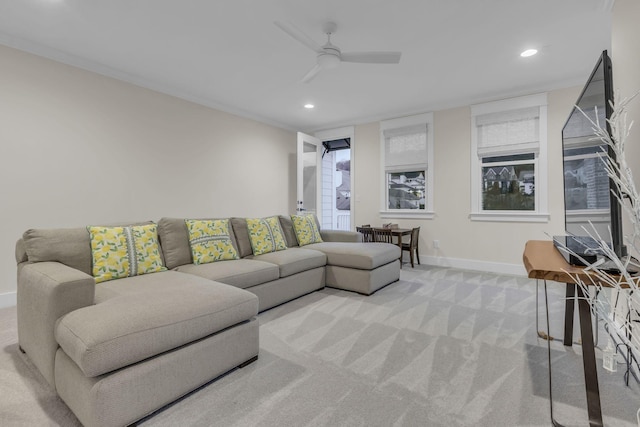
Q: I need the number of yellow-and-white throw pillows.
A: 4